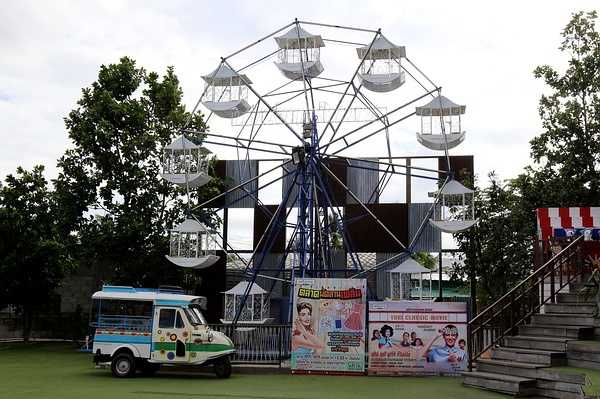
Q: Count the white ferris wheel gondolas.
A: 9